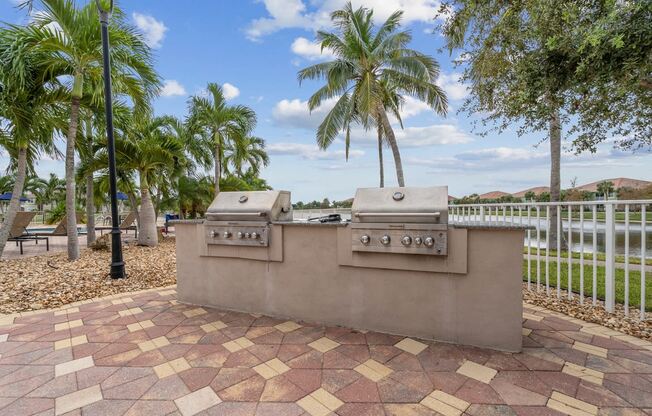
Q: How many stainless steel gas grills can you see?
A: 2